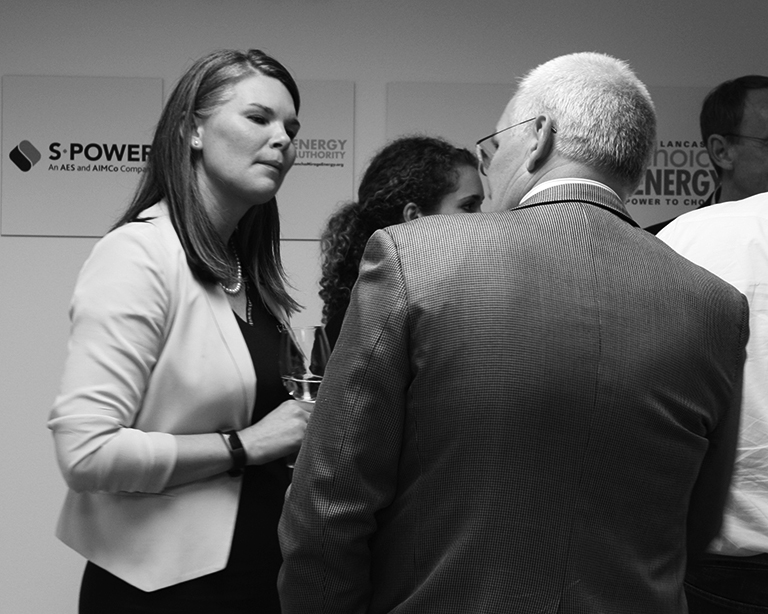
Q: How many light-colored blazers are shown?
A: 1